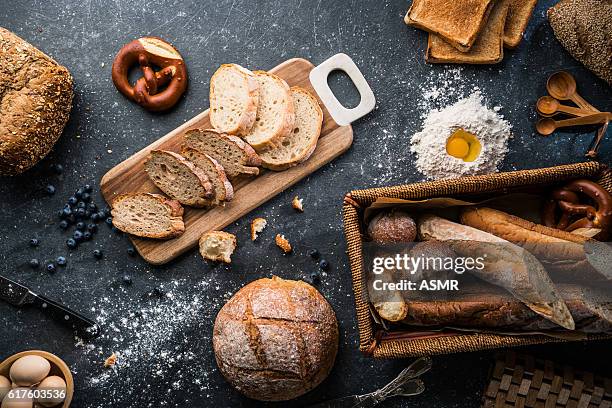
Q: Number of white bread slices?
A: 3